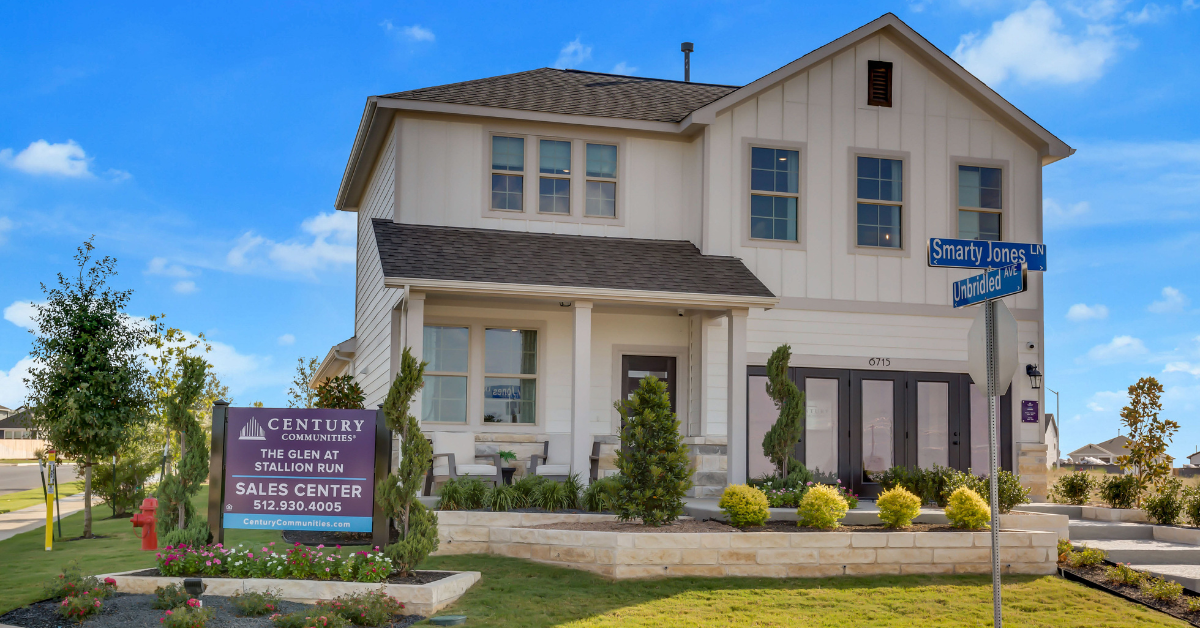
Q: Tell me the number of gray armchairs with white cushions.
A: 2